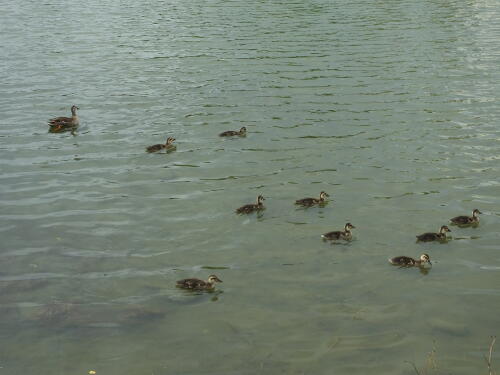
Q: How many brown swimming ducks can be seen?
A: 10